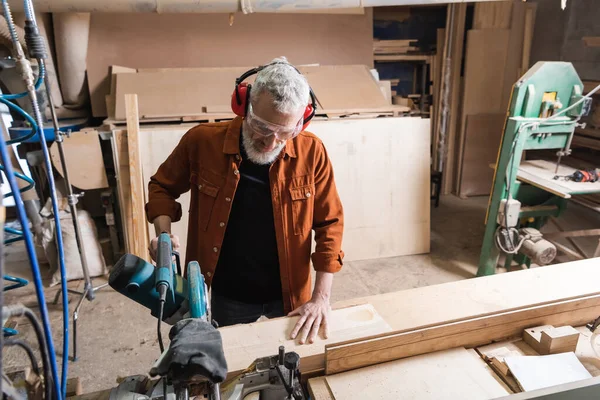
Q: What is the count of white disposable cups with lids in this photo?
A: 0